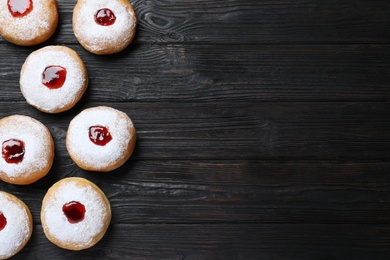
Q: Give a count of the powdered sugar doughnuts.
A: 7